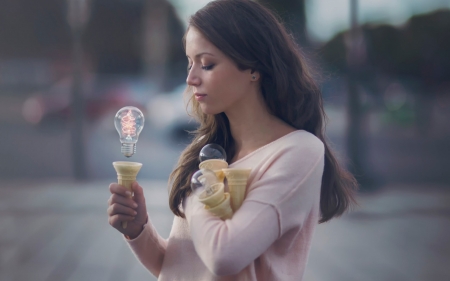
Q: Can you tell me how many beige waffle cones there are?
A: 5